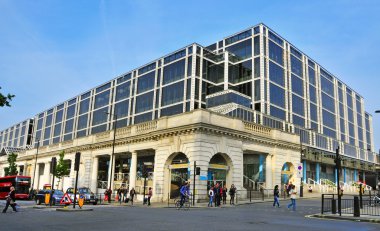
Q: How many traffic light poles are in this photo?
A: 5